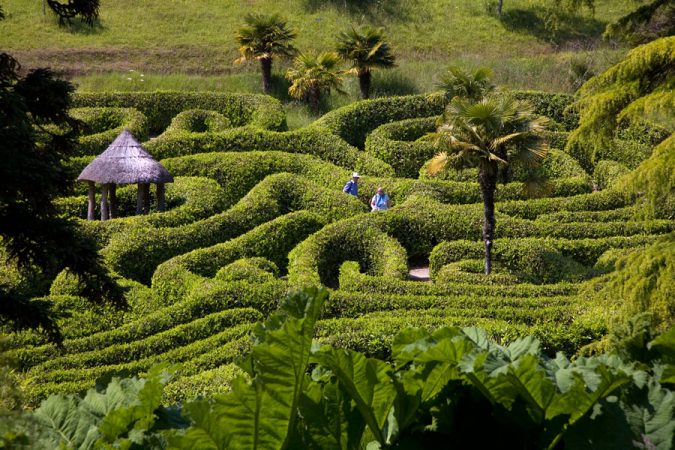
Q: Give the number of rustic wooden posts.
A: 6